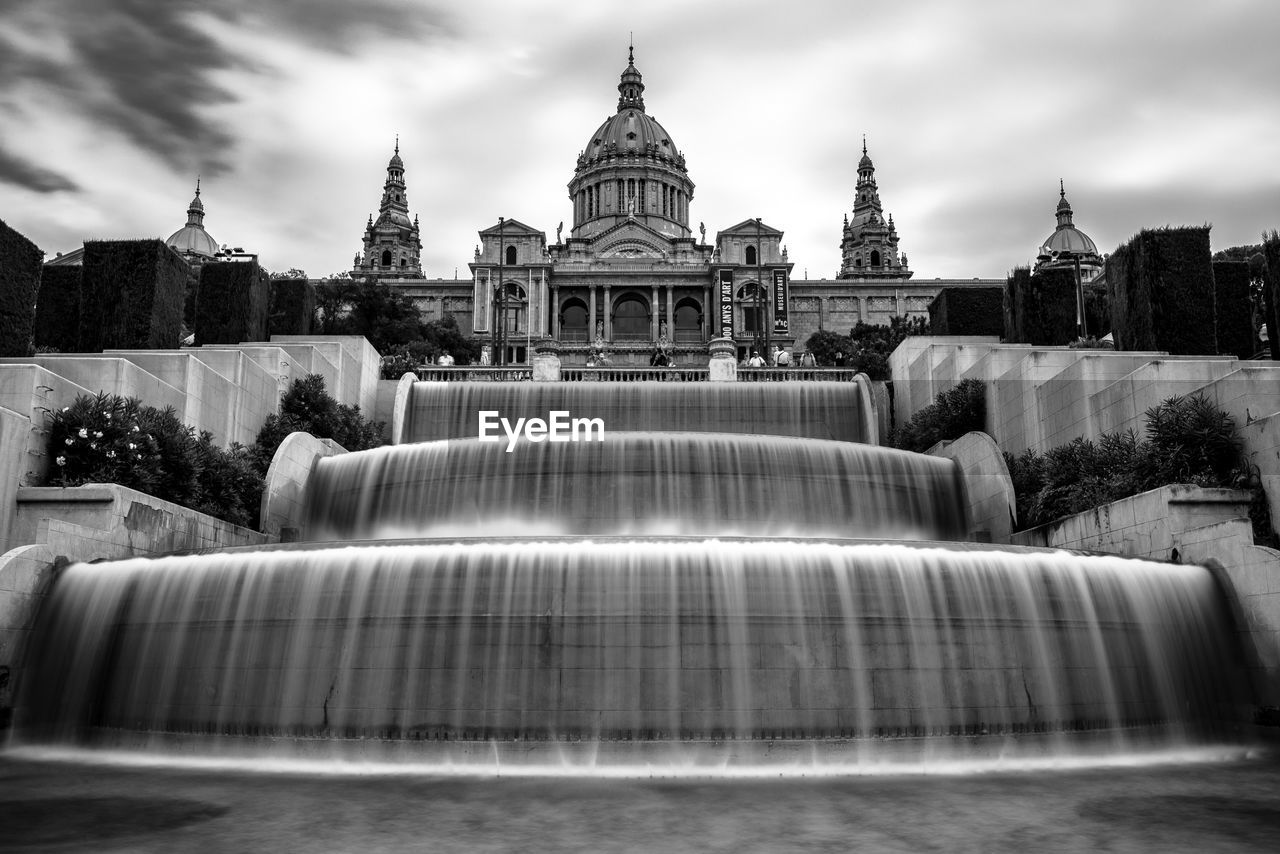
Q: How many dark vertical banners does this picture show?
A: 2